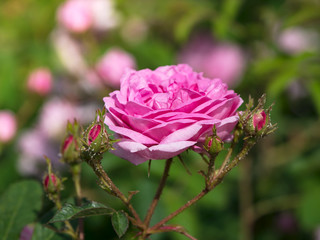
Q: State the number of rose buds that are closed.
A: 5